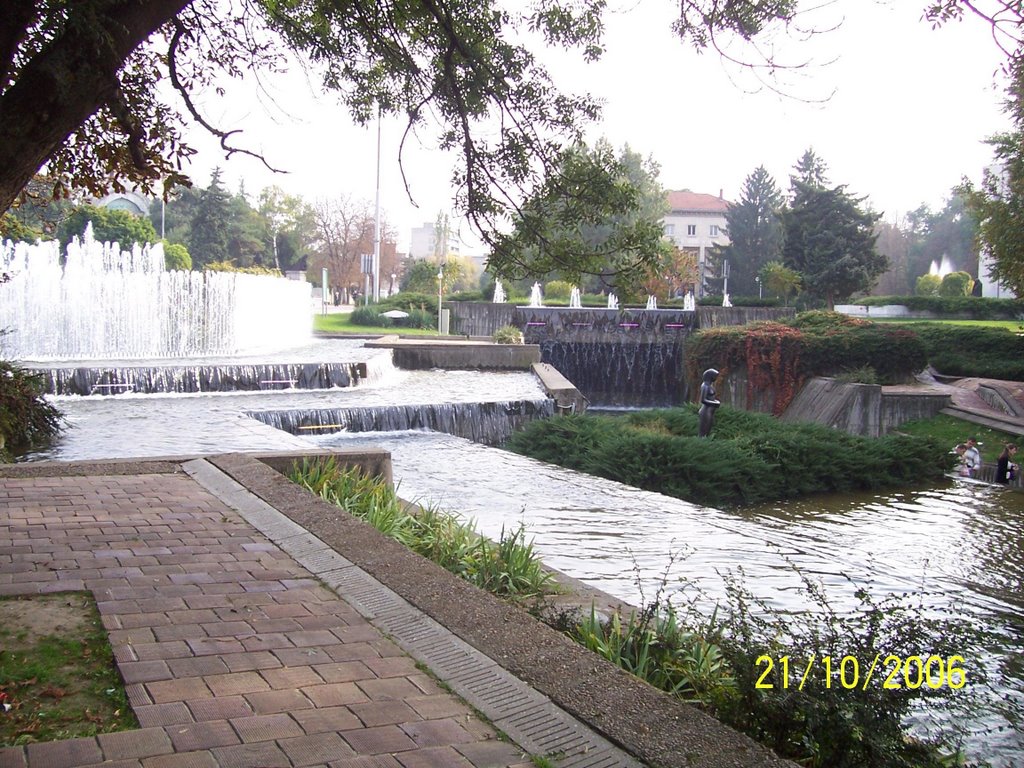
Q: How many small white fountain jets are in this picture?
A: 7